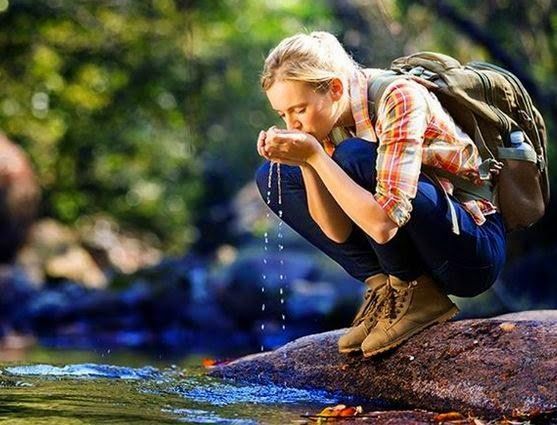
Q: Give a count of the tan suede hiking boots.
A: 2